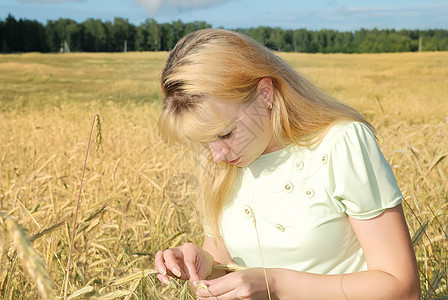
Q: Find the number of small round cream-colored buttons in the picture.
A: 6